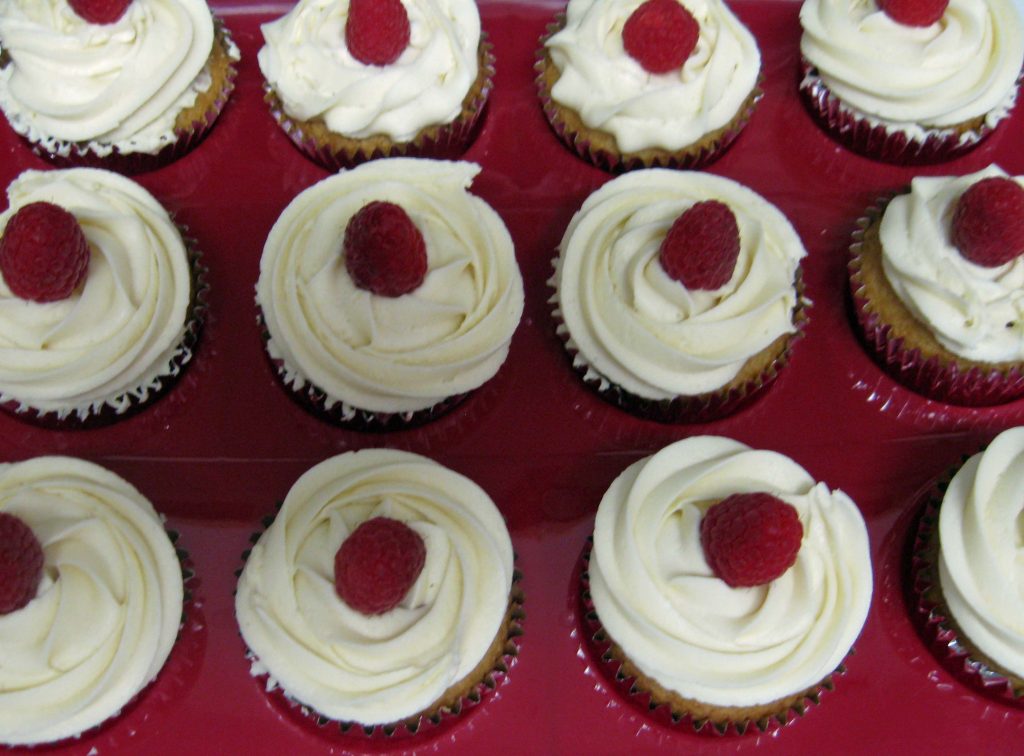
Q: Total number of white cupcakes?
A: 12